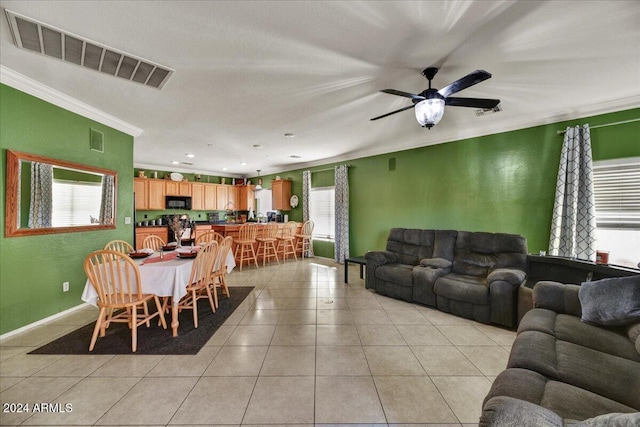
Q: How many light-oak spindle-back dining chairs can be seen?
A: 6